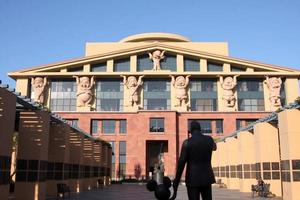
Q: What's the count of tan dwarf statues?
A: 7